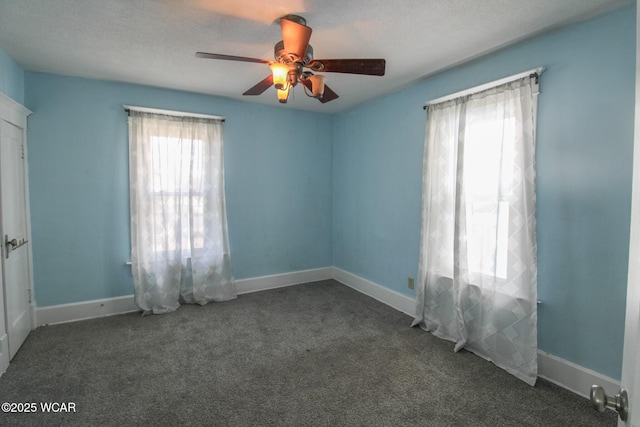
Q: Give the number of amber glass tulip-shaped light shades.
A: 3